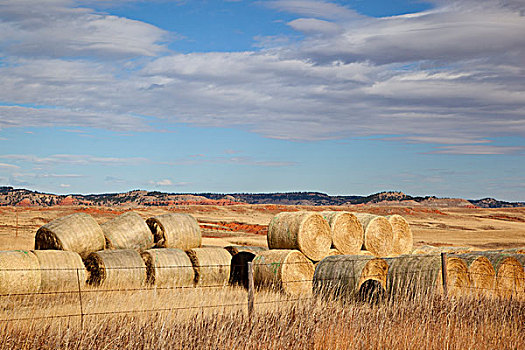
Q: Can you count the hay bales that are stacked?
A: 7